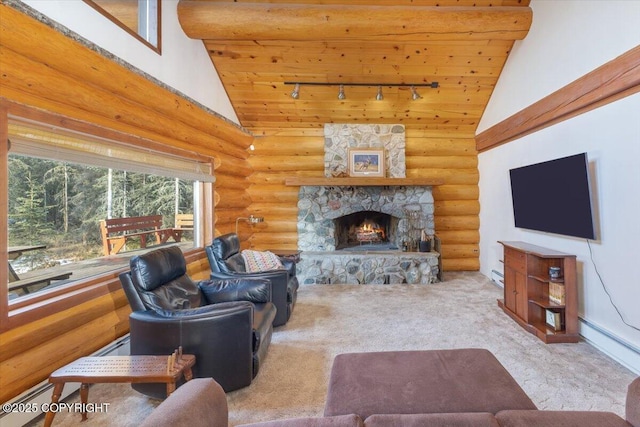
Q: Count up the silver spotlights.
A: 4